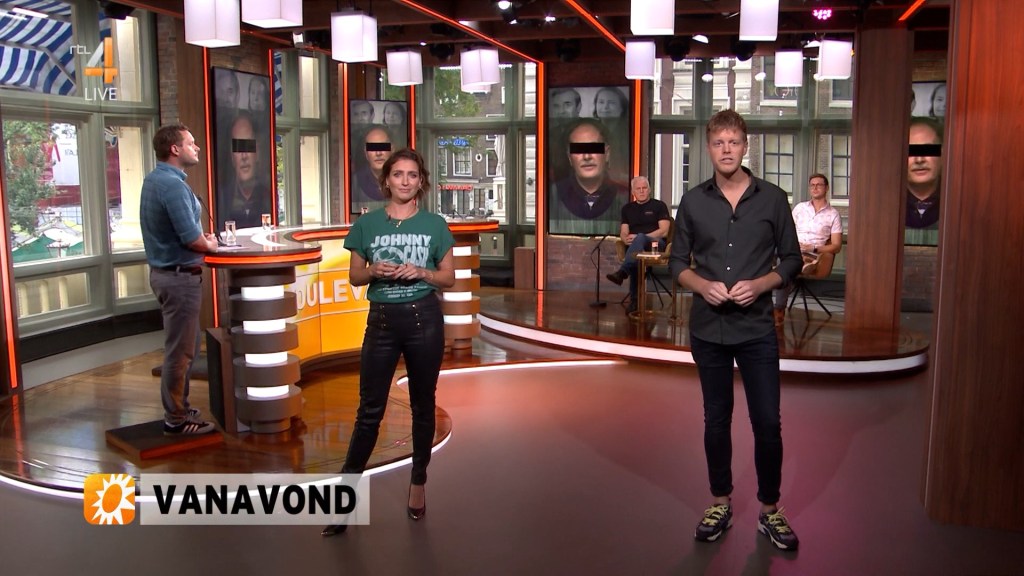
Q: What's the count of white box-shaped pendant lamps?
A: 11